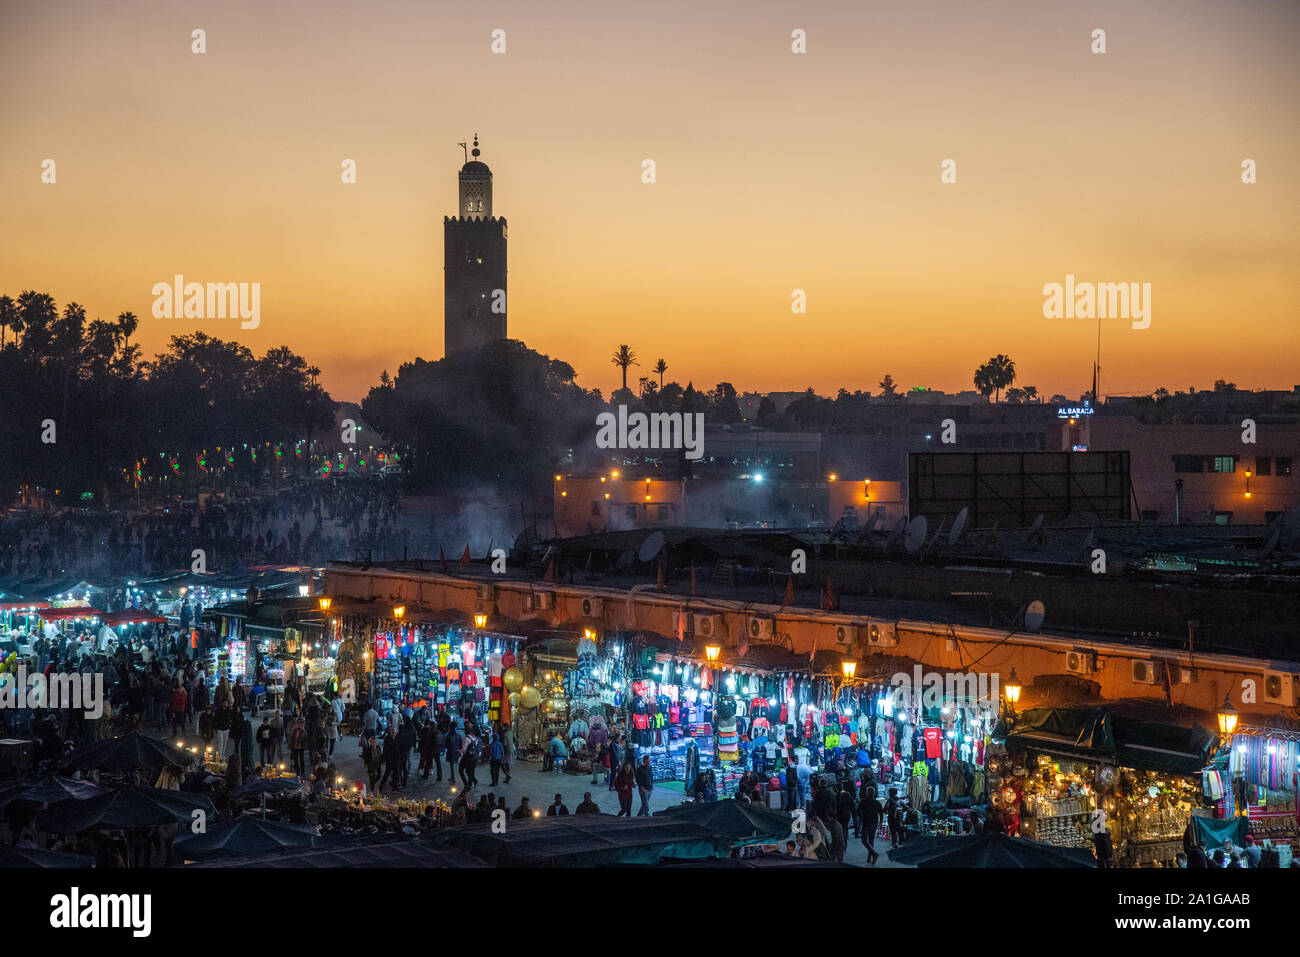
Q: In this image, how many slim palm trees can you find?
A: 2